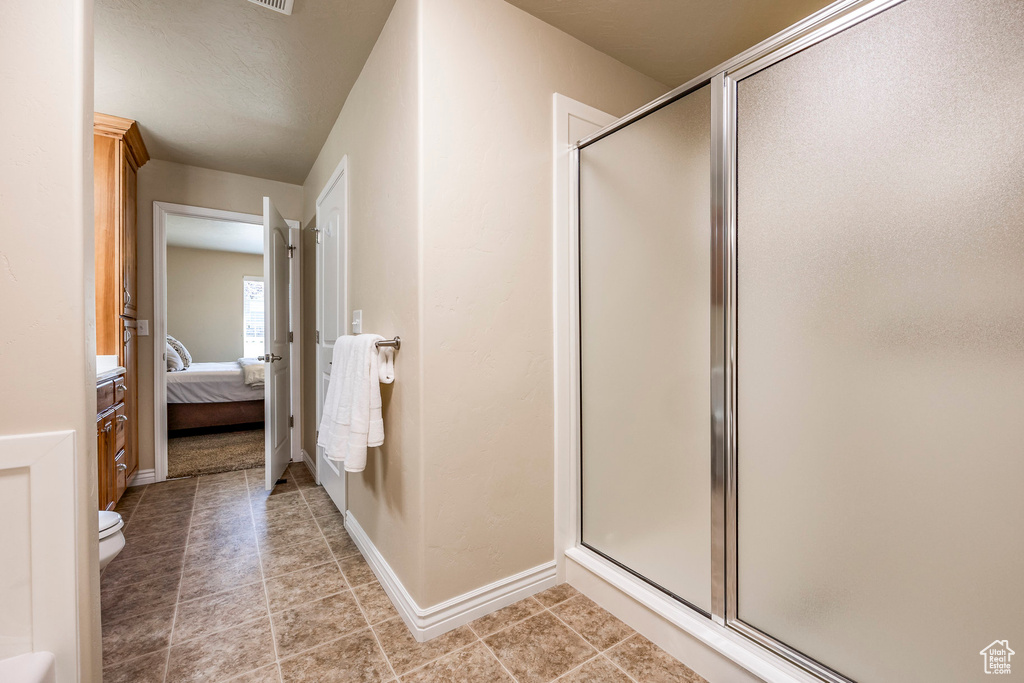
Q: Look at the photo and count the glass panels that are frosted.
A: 2